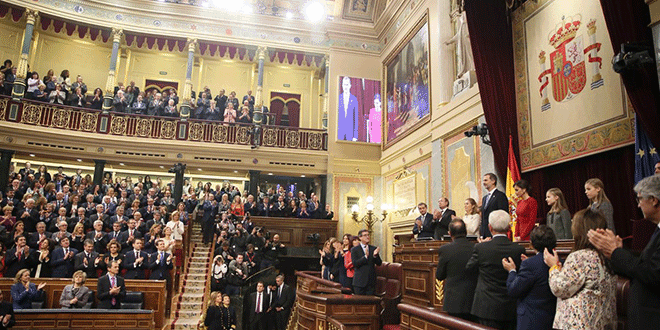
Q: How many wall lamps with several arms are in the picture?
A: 1